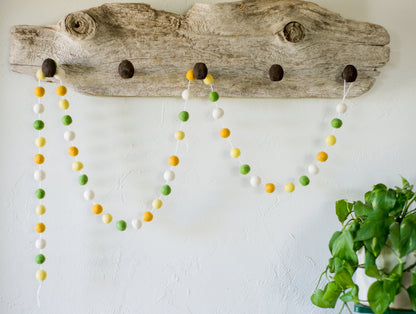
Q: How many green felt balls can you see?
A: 12